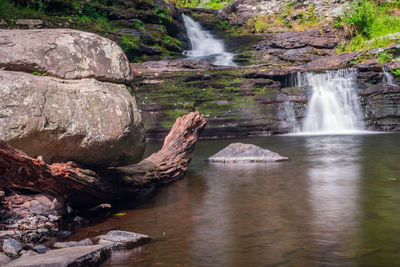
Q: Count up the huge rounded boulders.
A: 2